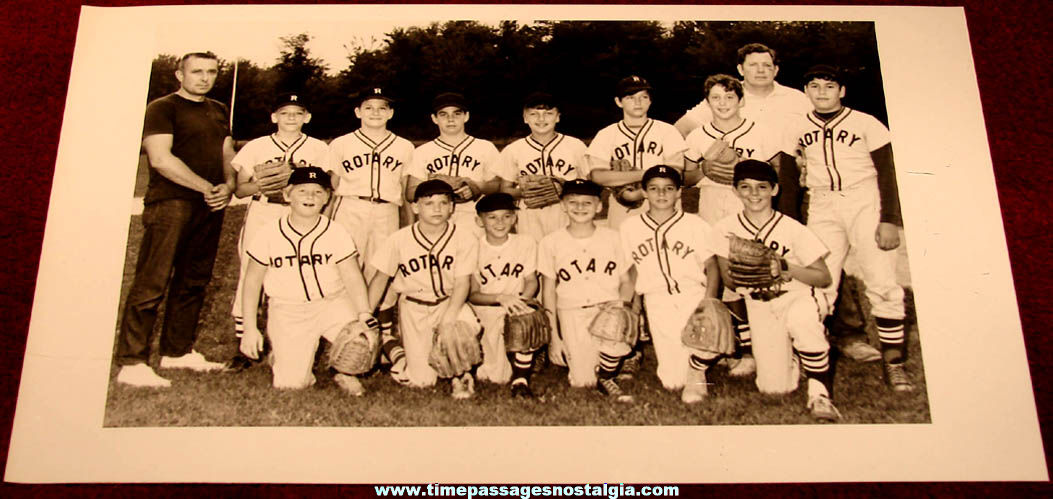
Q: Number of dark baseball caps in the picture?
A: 12